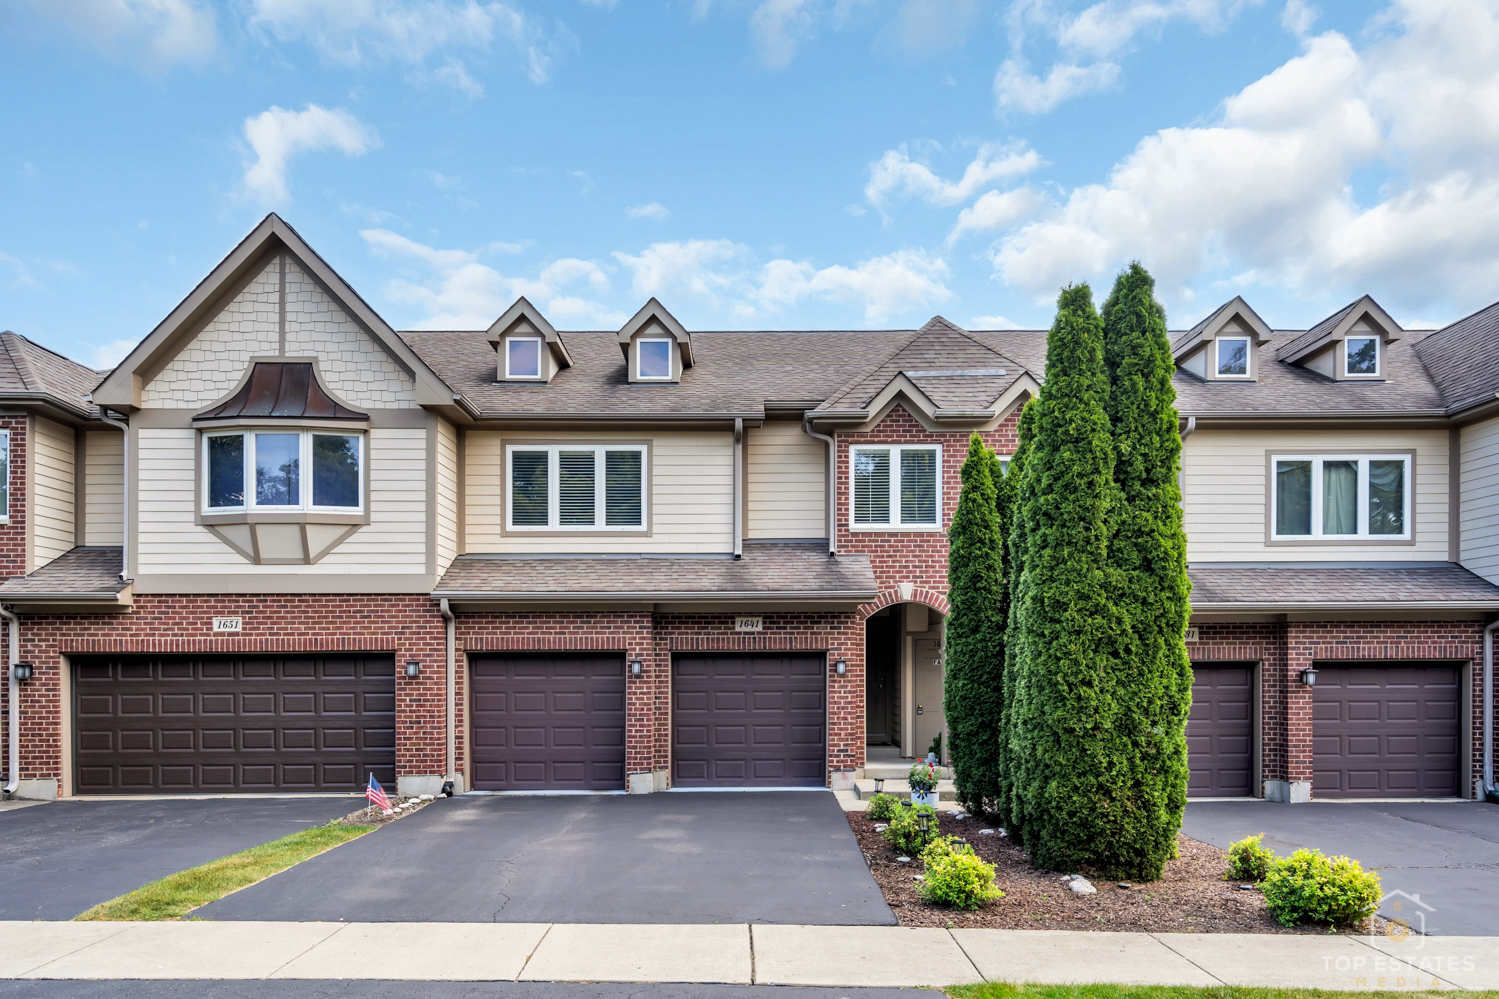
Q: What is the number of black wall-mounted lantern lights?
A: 5